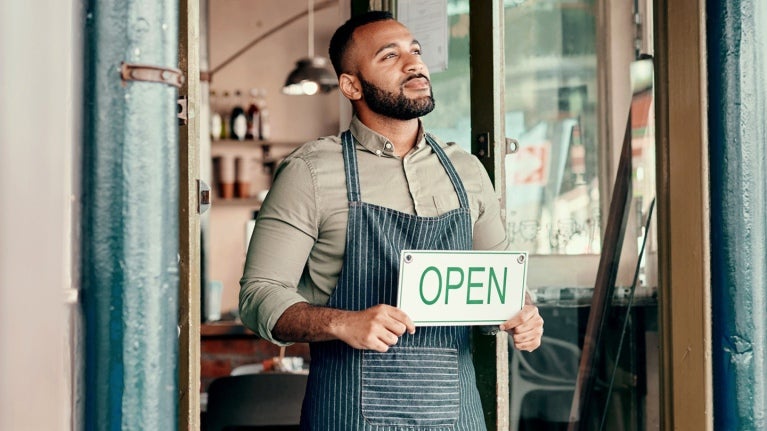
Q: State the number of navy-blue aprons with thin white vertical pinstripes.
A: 1